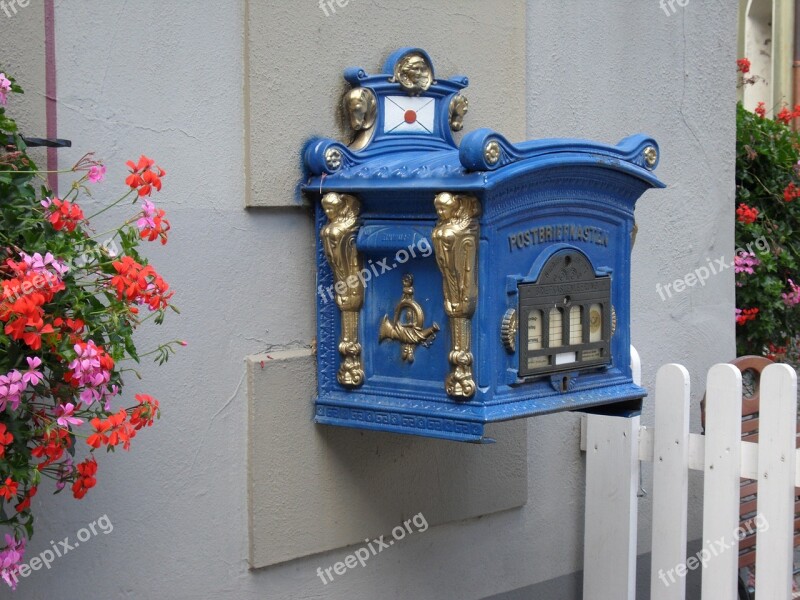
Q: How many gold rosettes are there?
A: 3